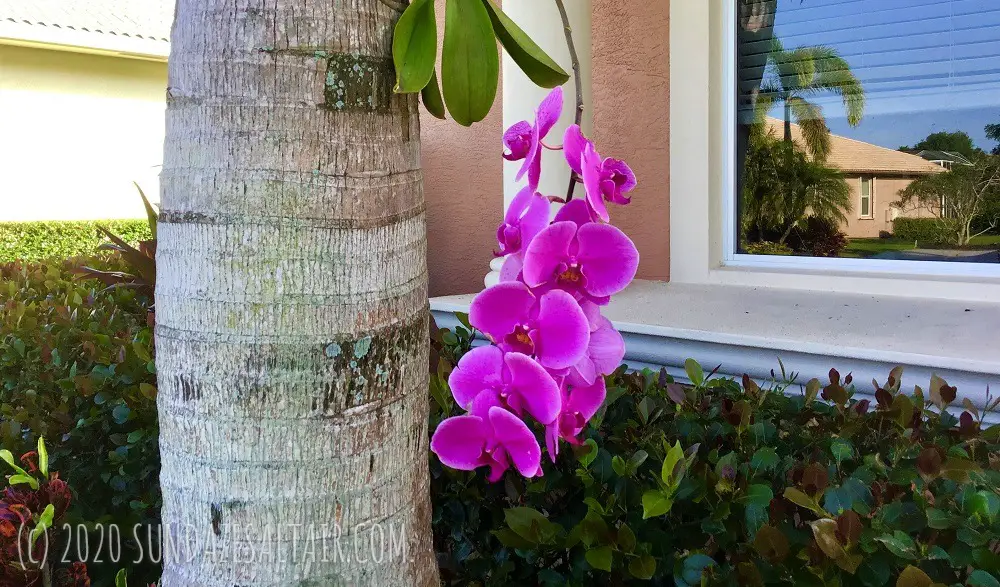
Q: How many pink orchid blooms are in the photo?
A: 9